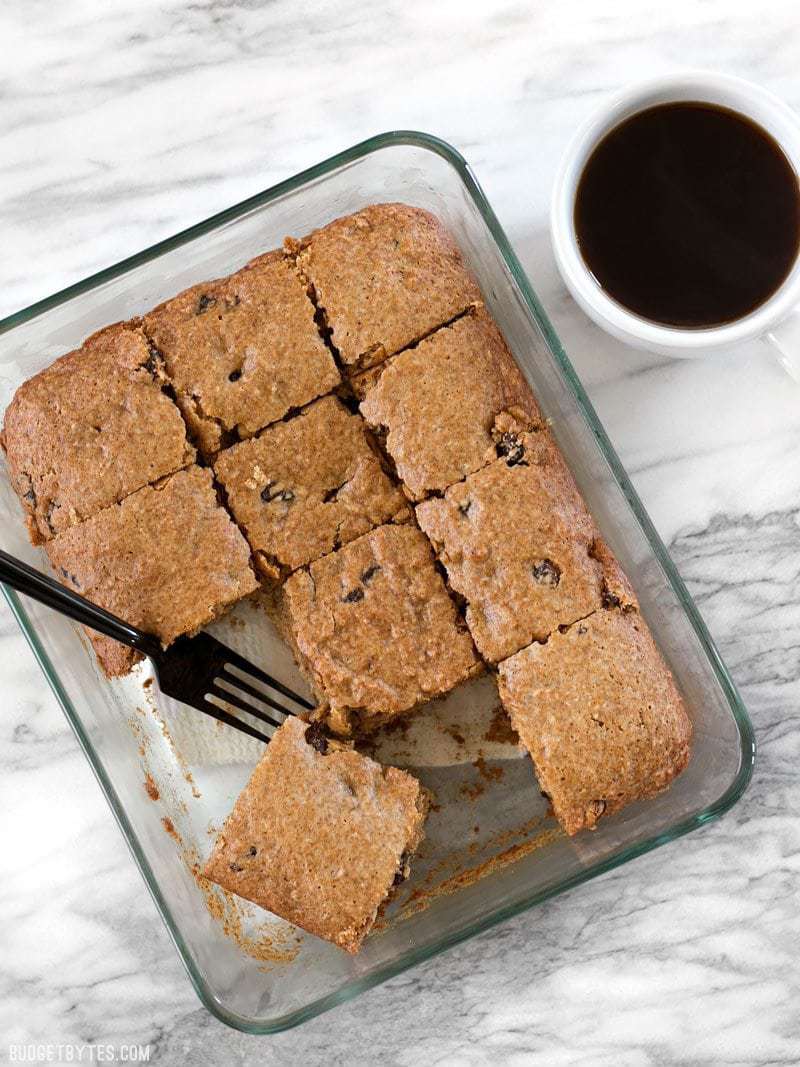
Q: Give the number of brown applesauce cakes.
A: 10